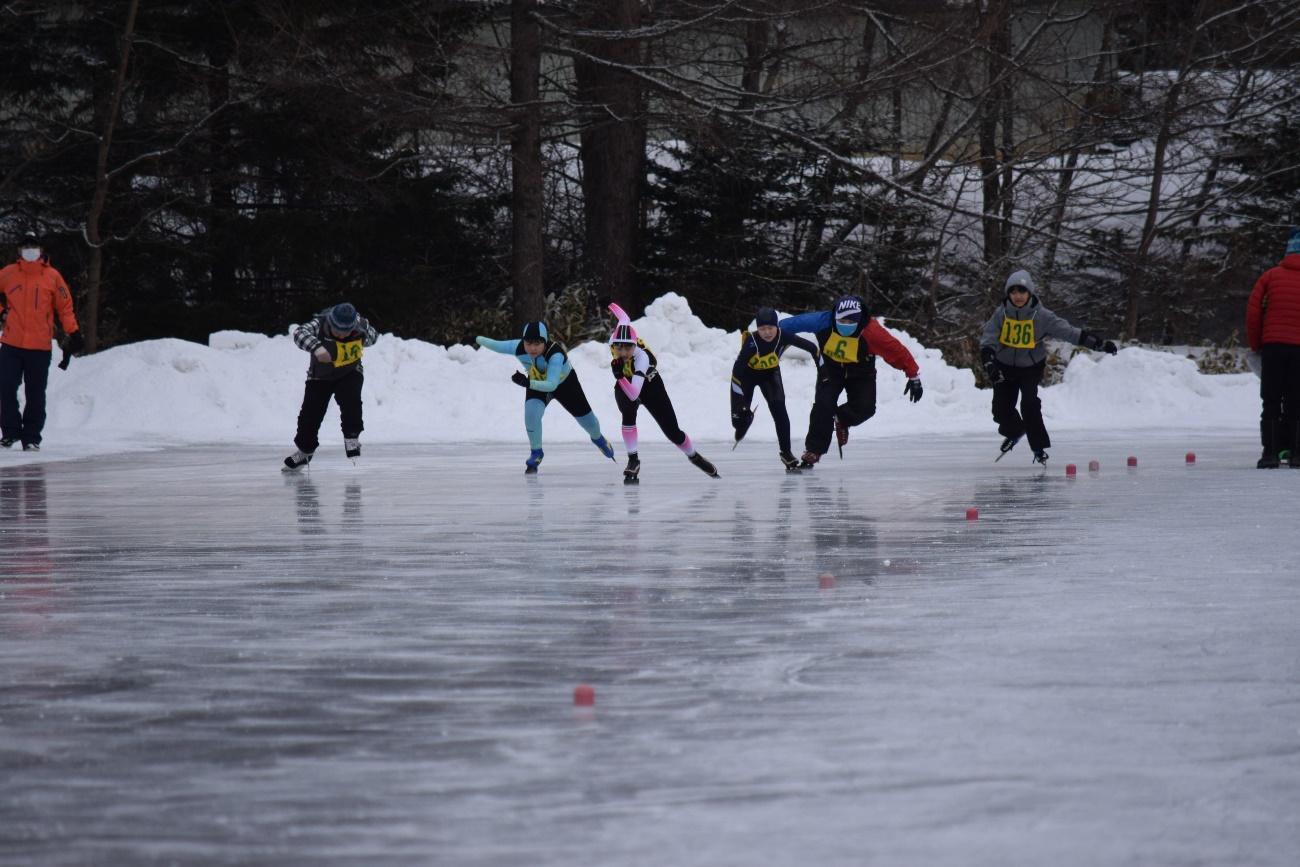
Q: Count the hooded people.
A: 1